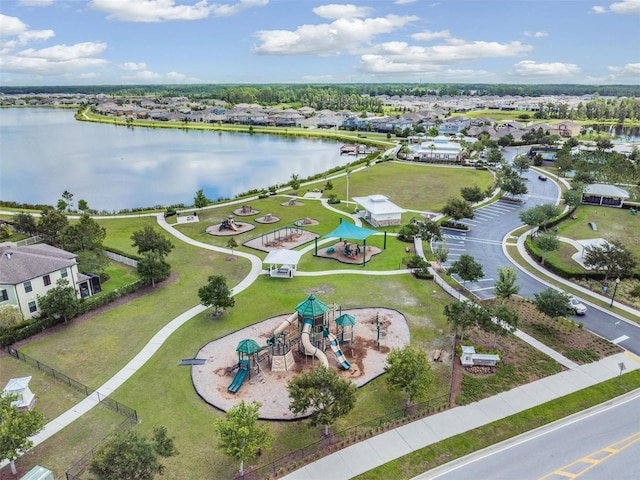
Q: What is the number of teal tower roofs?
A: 3